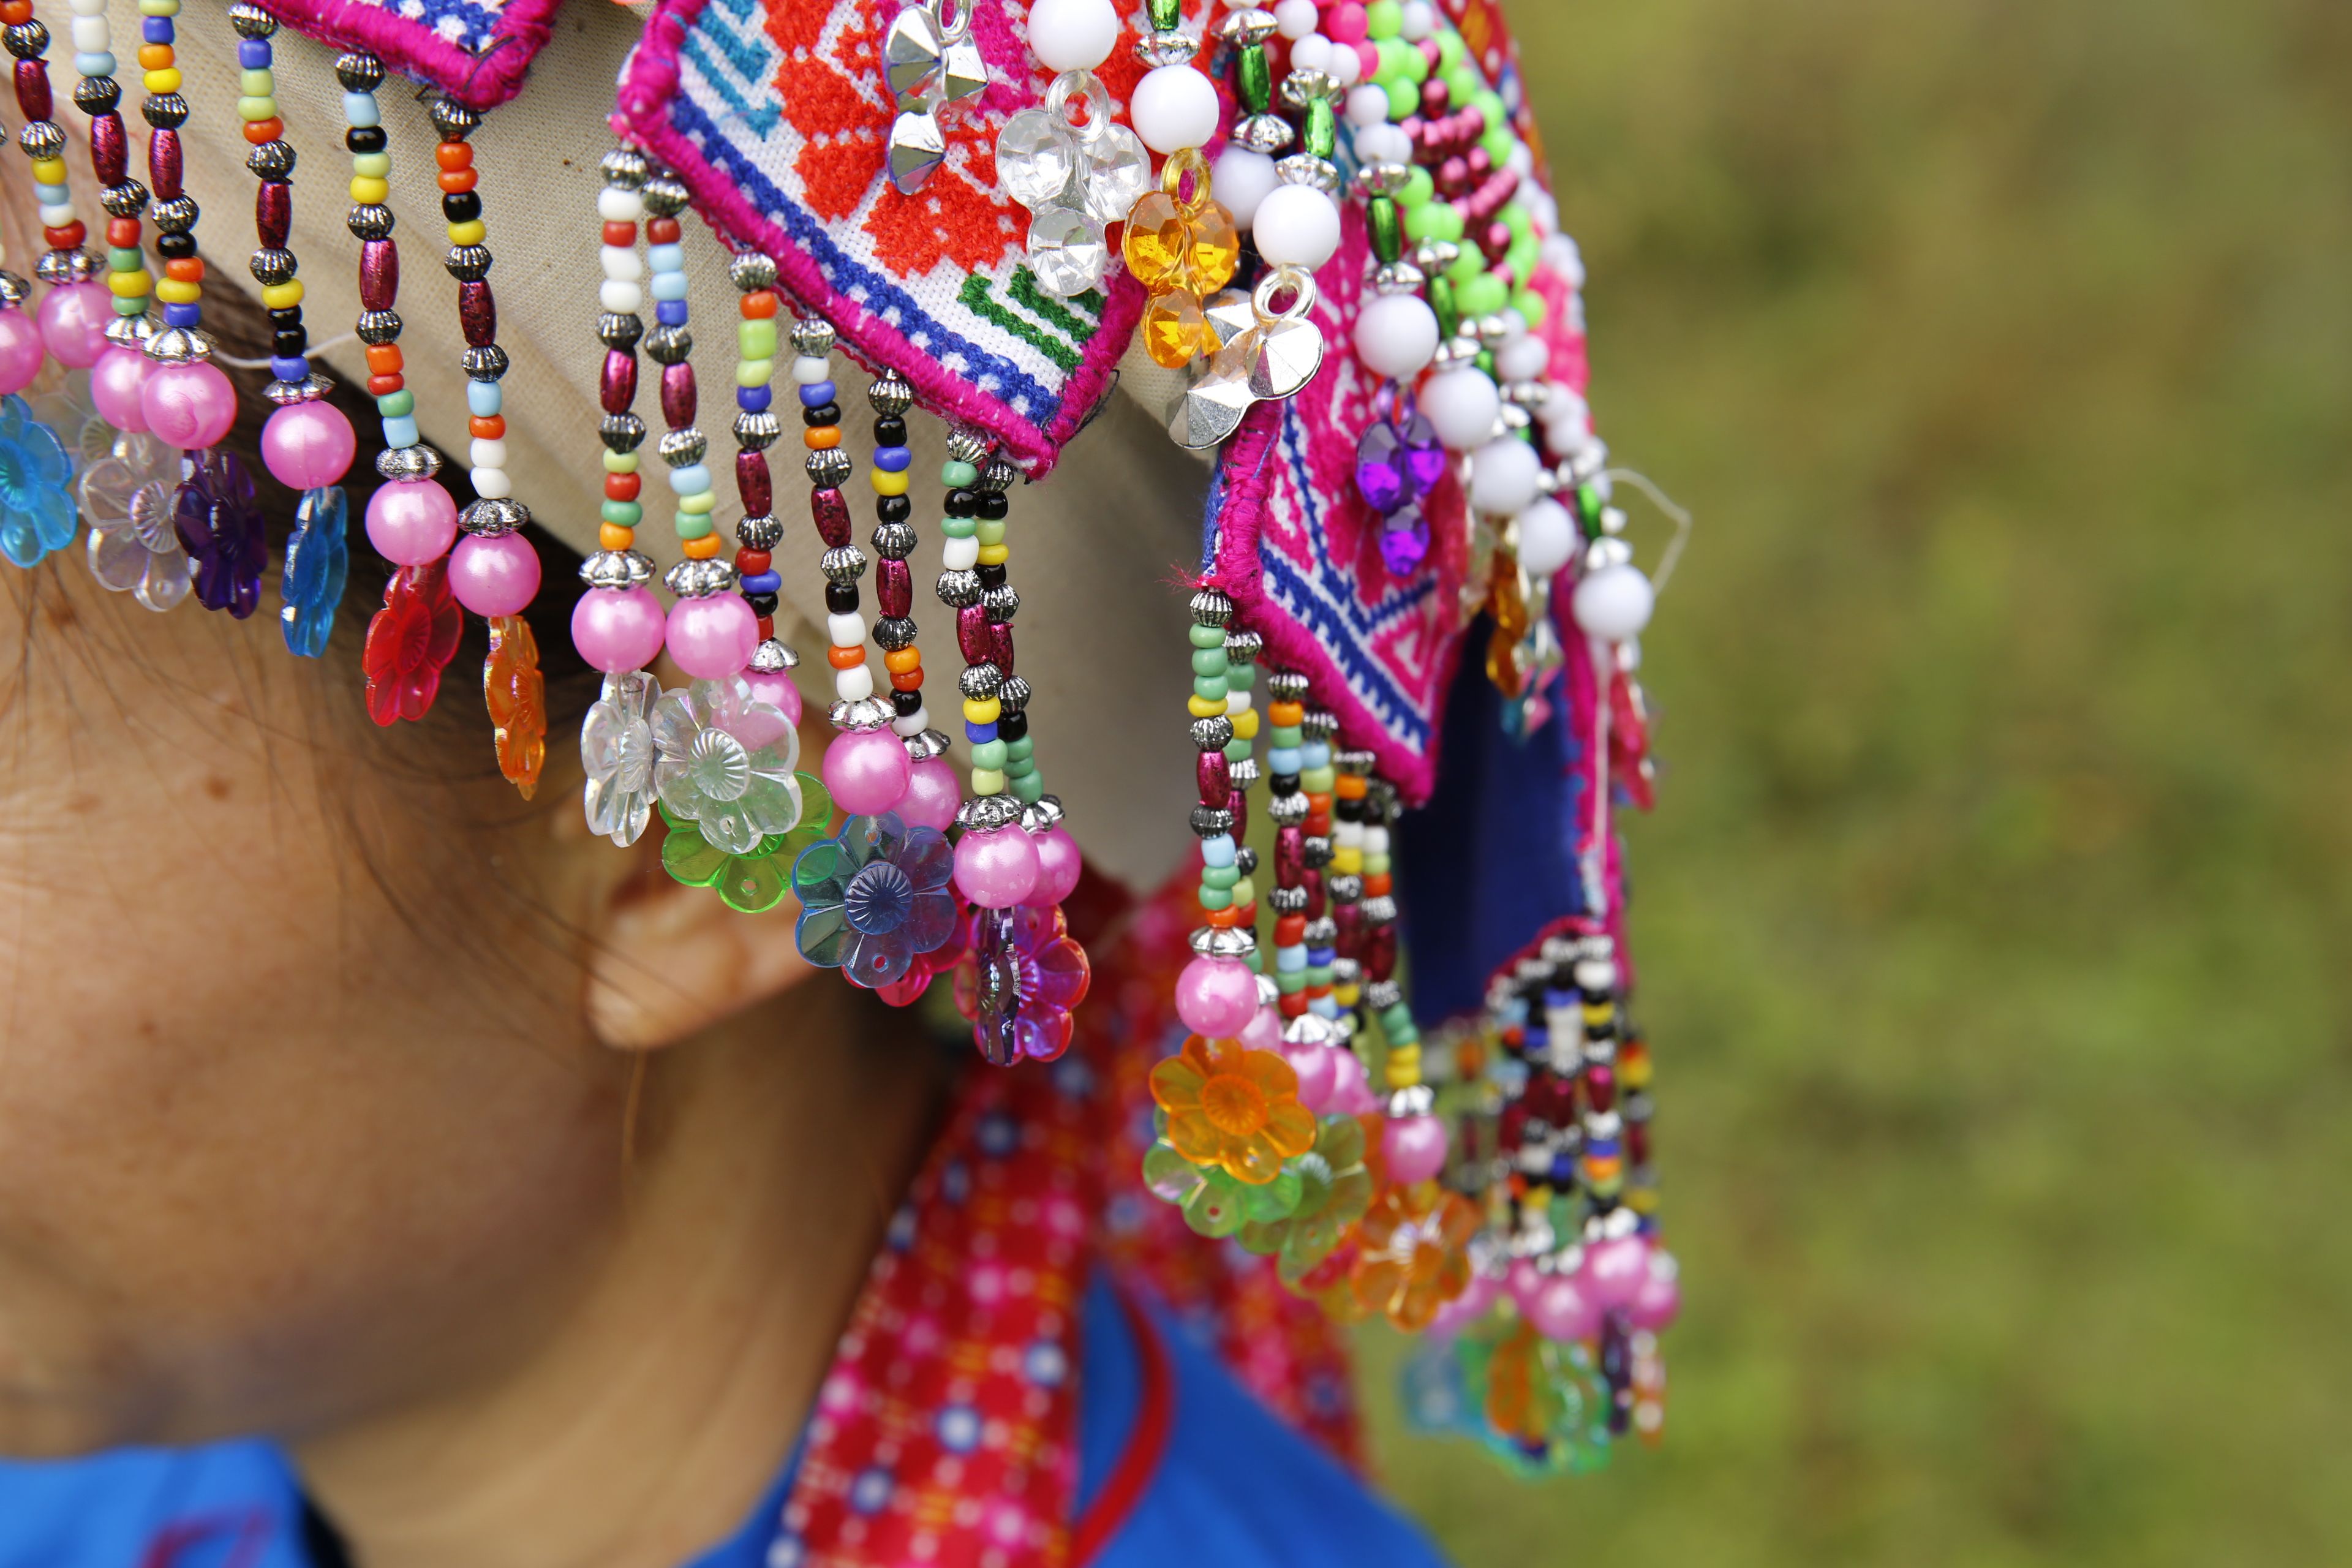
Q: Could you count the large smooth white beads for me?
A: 9